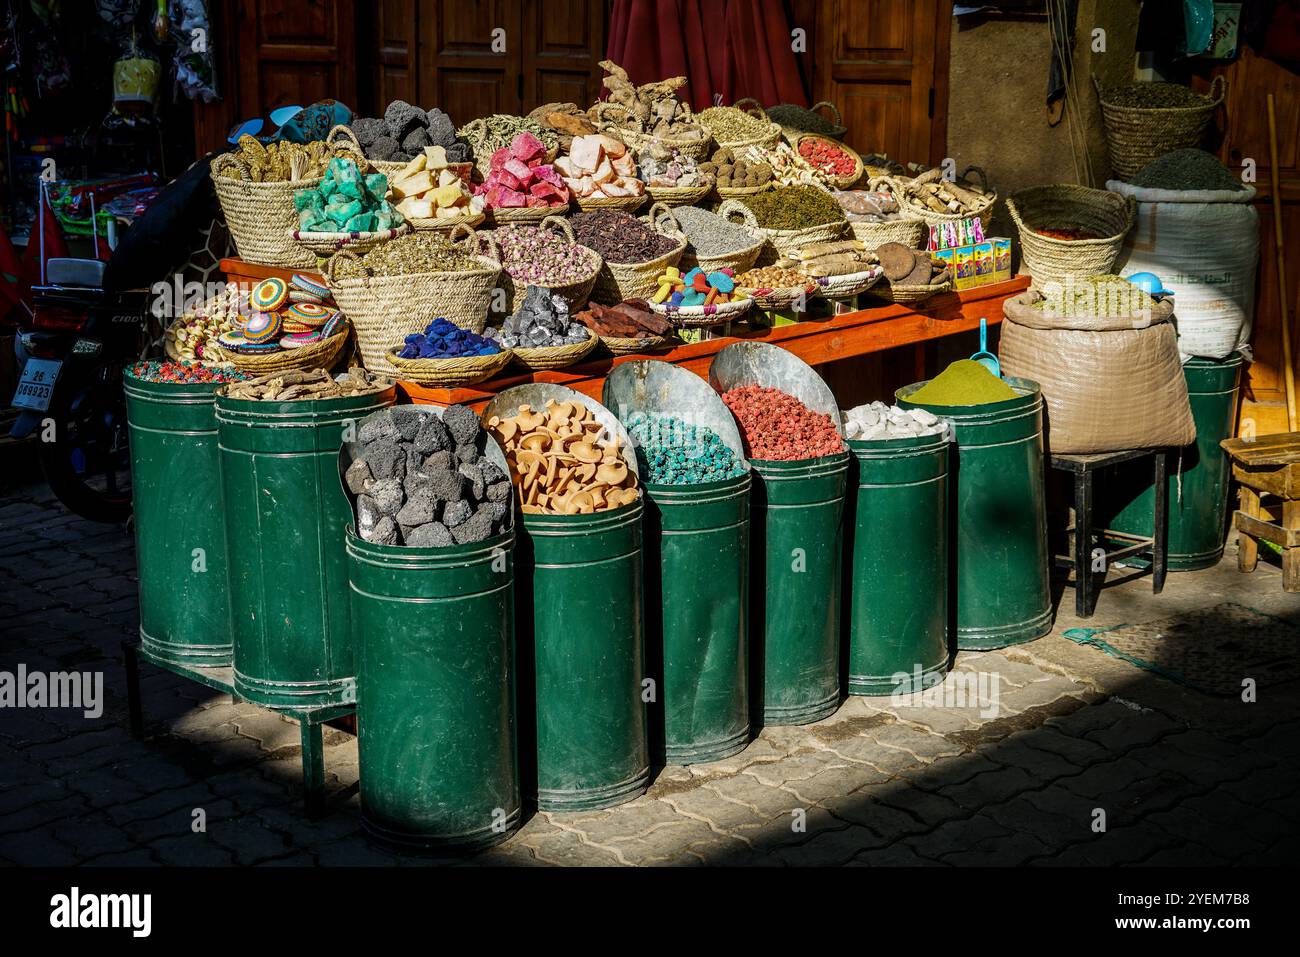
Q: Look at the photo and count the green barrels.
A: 9